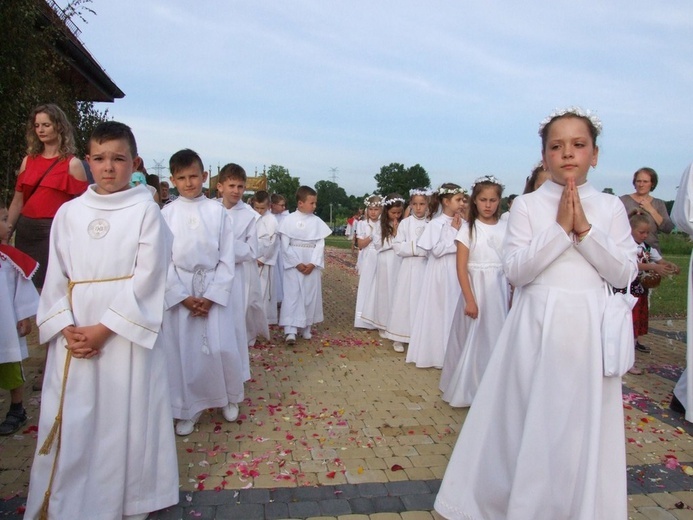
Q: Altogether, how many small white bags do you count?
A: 1